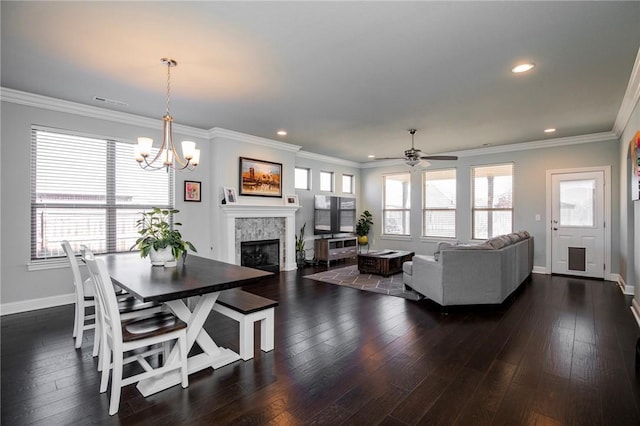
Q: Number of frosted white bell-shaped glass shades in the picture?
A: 5